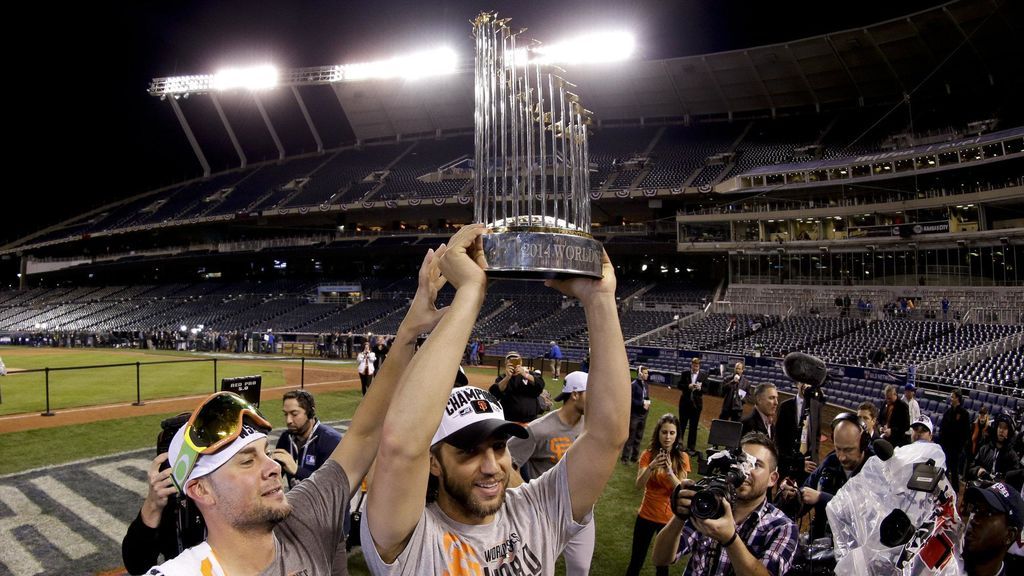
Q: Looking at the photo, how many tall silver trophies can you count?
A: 1